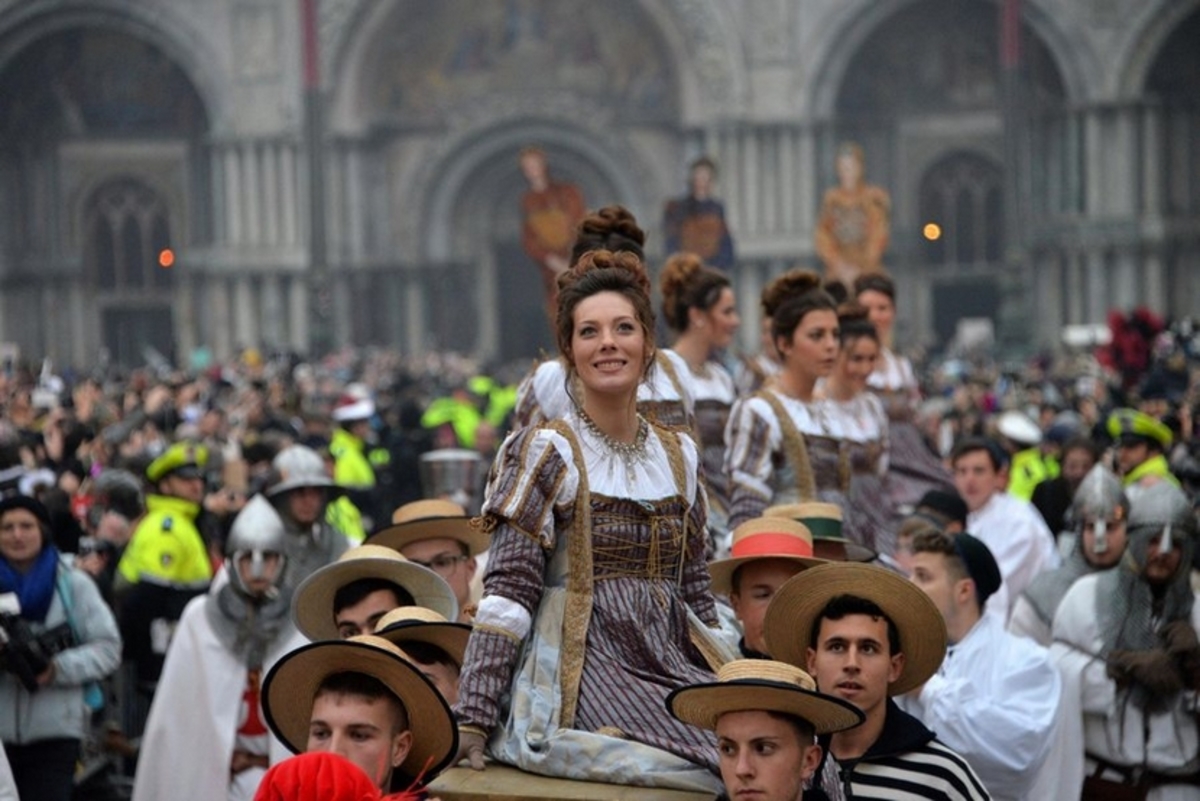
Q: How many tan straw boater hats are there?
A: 8